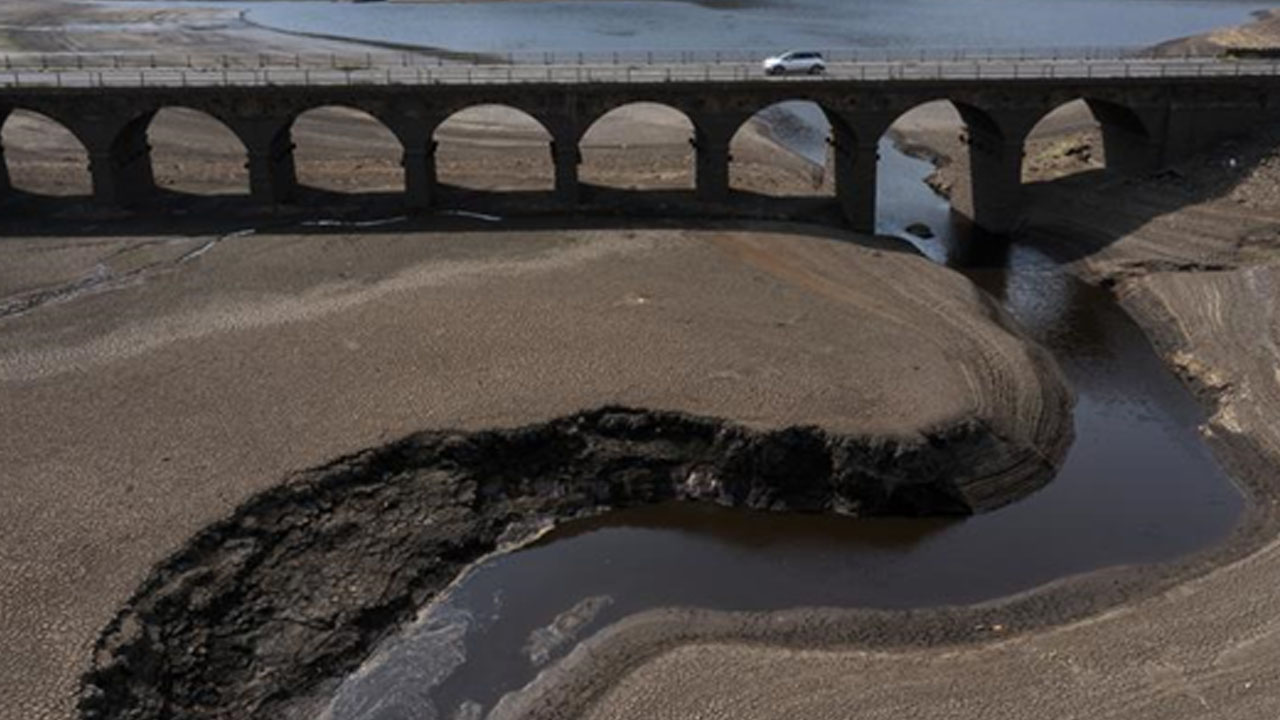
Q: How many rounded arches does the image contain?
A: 8